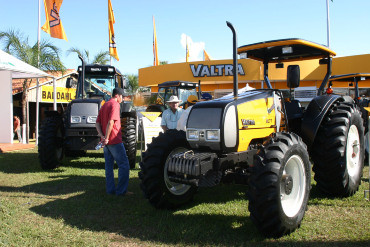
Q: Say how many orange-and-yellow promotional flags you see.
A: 5